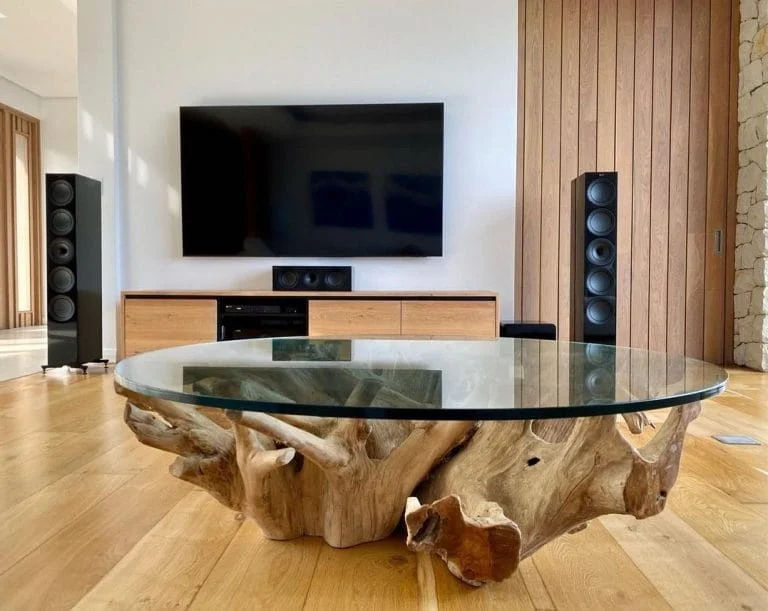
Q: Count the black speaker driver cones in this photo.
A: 13